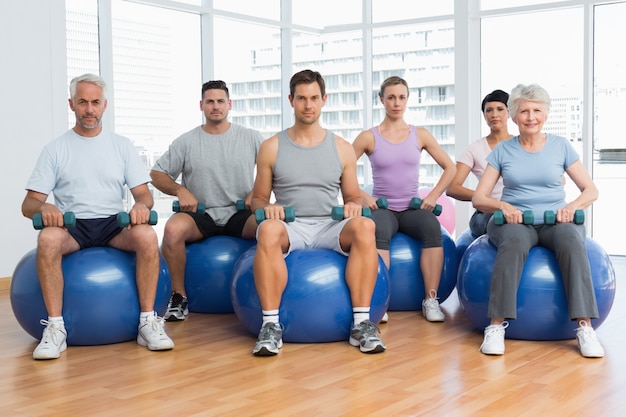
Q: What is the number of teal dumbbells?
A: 10